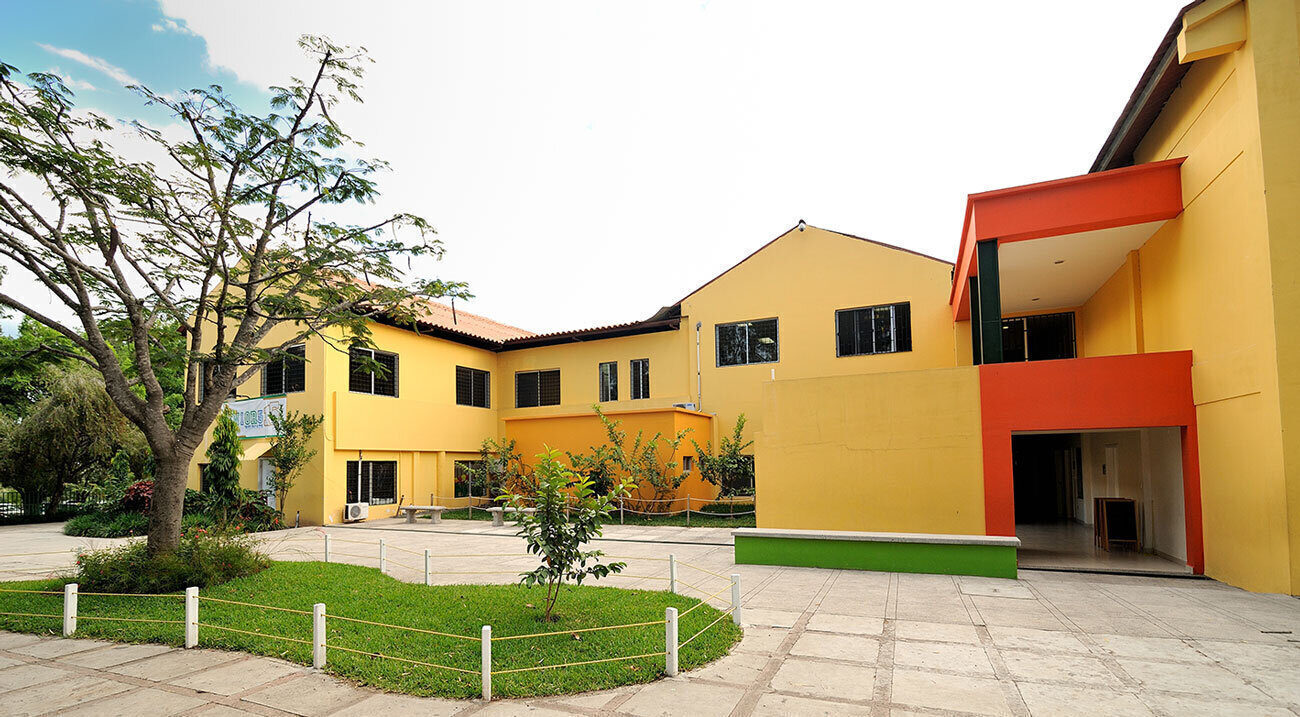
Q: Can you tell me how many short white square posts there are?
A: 10